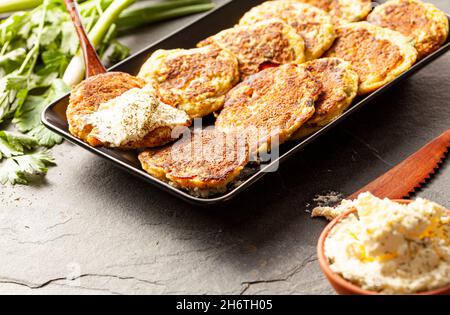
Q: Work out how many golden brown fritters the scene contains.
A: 10